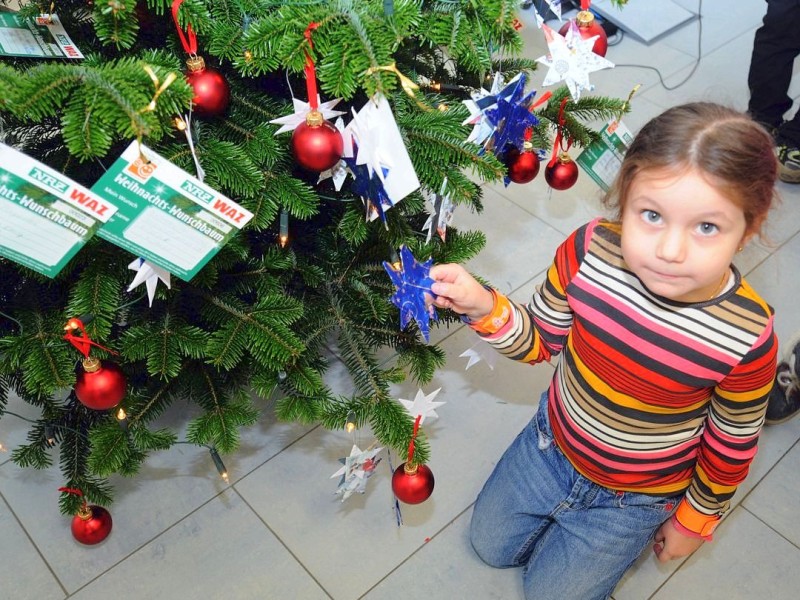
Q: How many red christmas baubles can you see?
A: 8